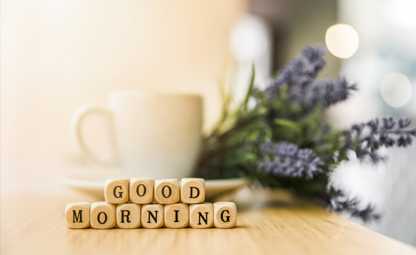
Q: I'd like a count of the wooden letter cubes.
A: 11